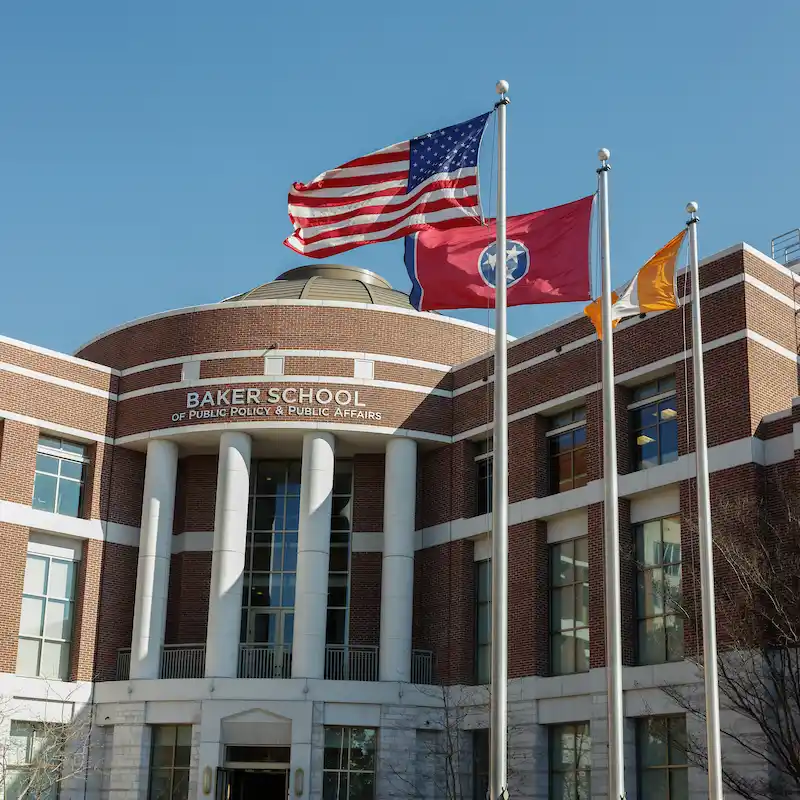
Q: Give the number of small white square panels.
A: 3